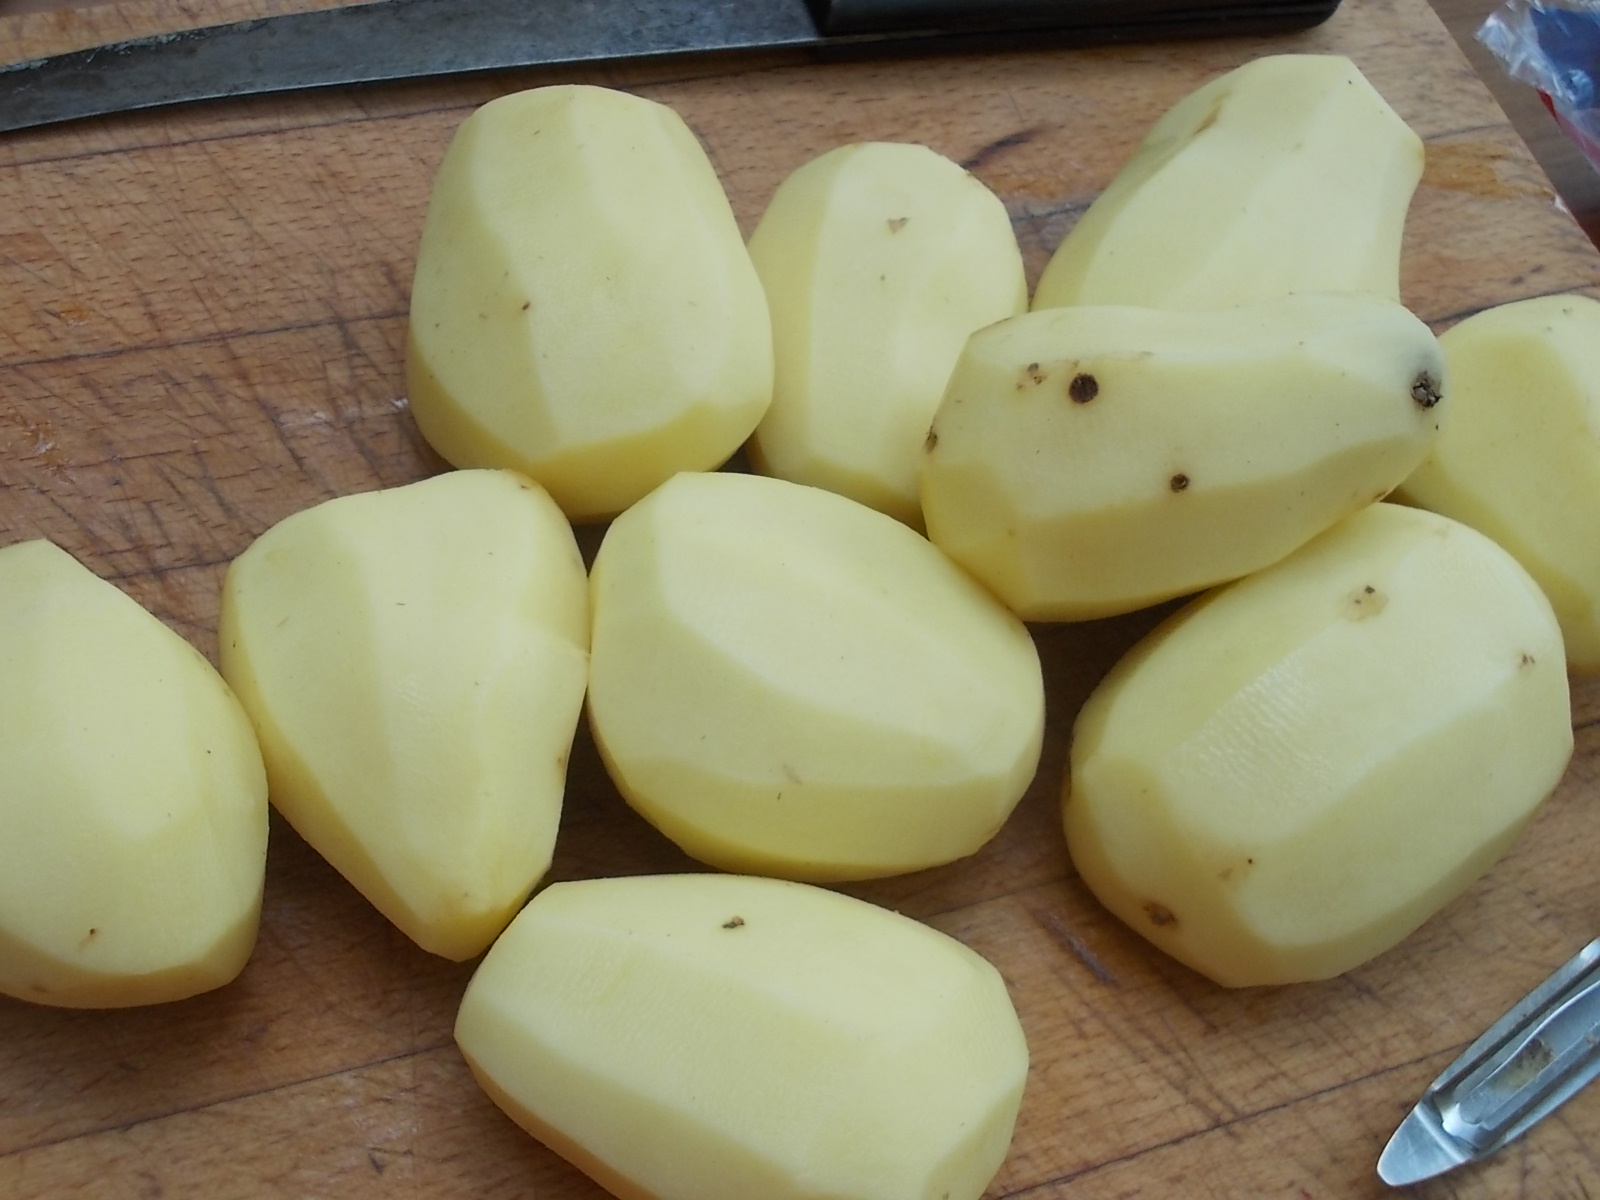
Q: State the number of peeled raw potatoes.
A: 10